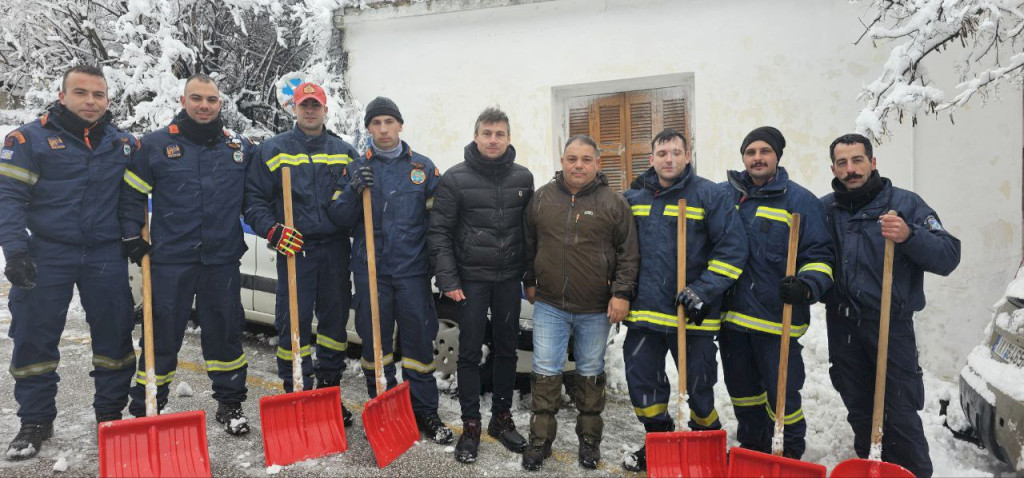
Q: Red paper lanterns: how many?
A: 0